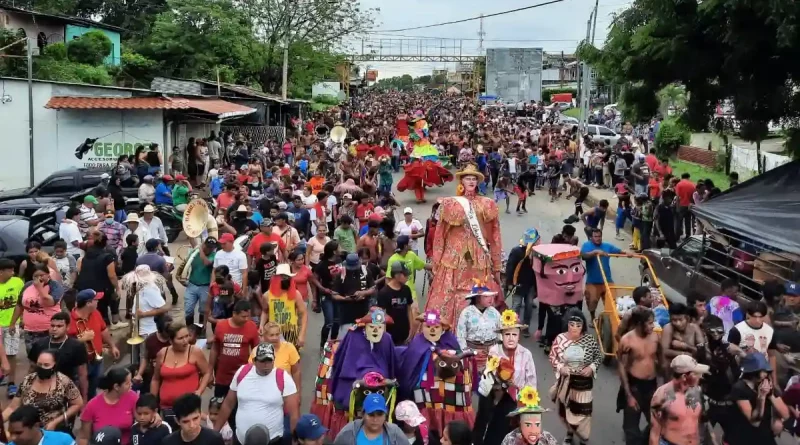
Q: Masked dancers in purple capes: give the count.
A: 2